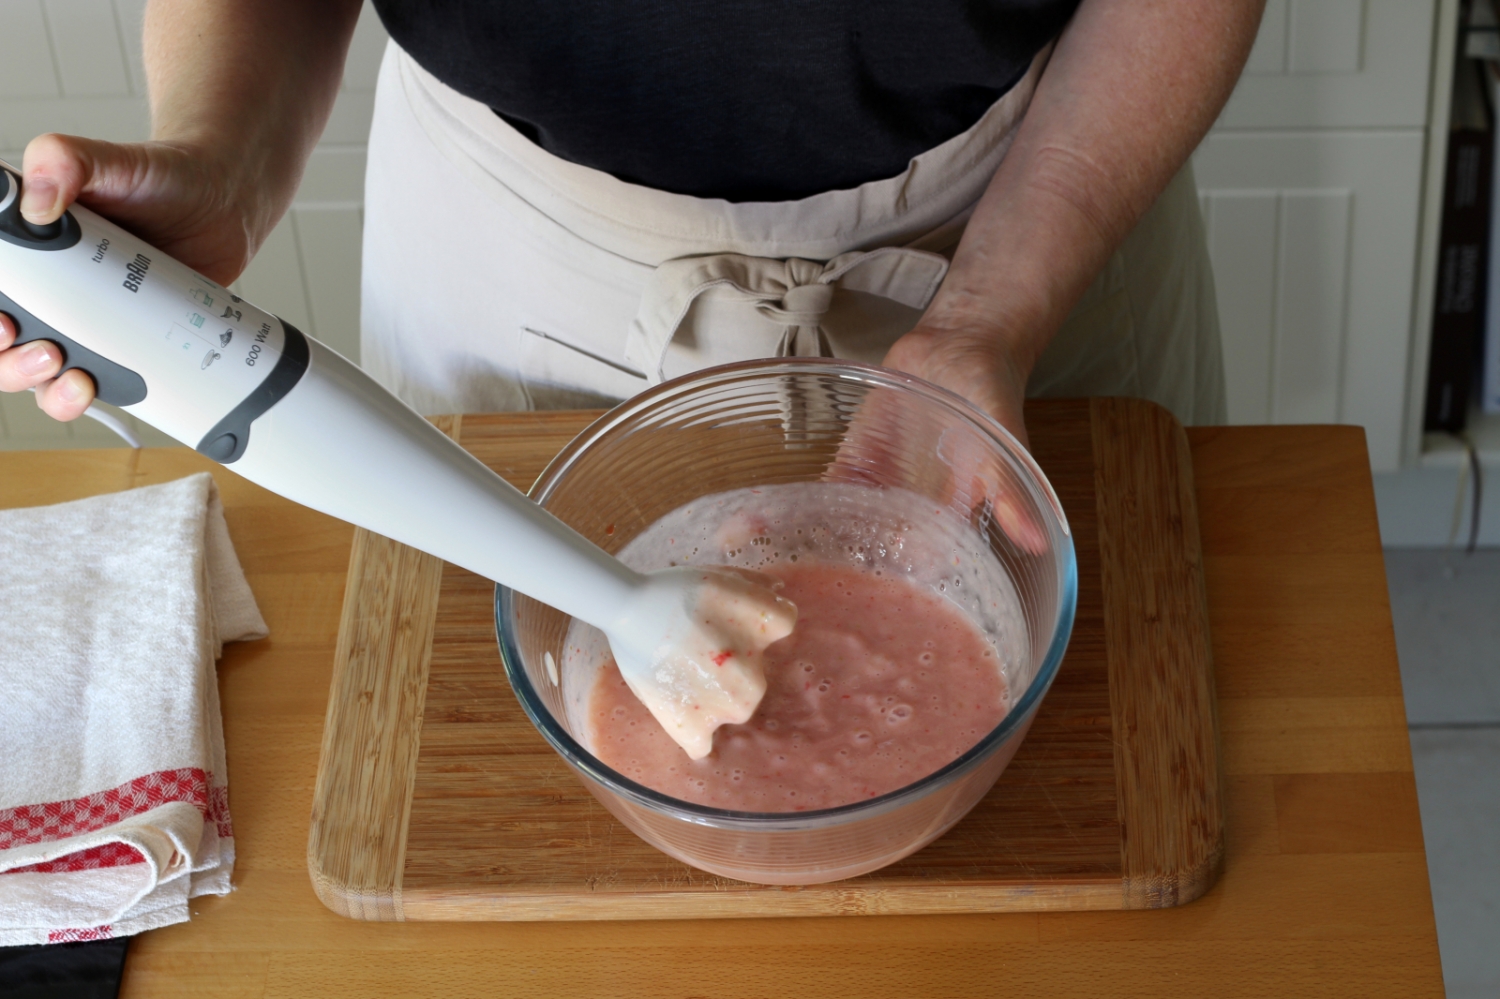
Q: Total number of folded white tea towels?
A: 1